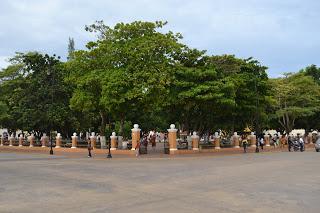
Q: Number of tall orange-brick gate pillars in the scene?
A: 2